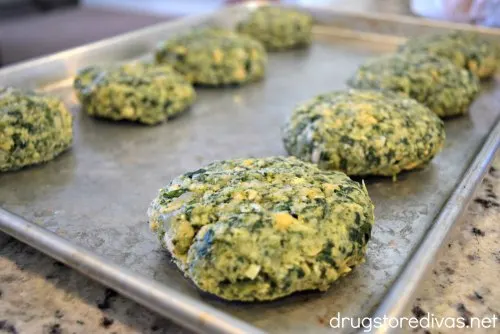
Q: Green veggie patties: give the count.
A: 8